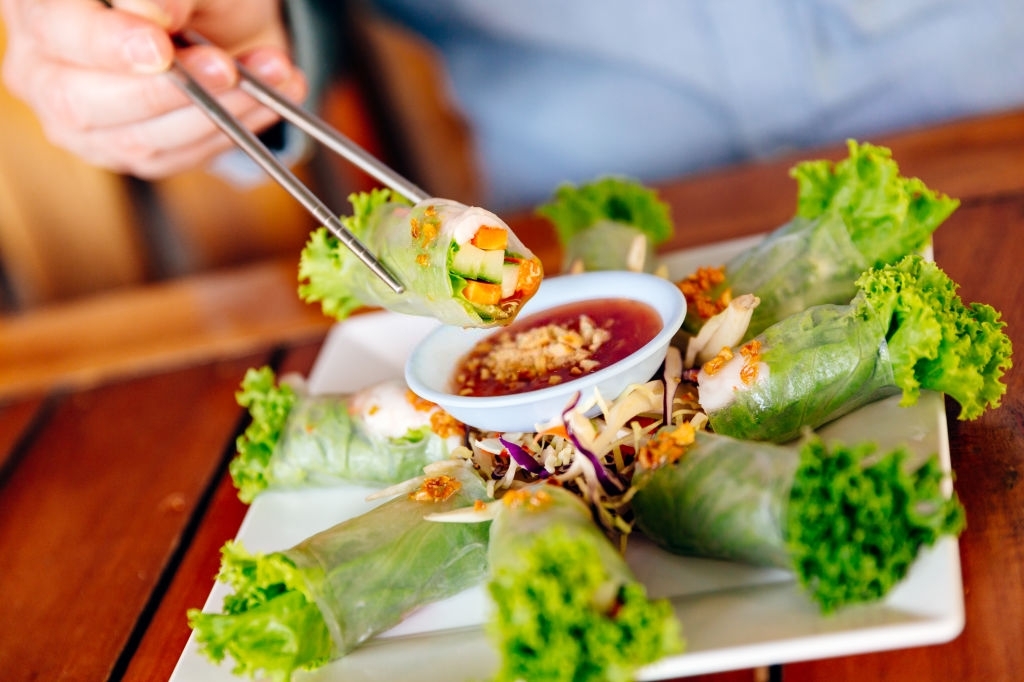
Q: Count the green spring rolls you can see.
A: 8